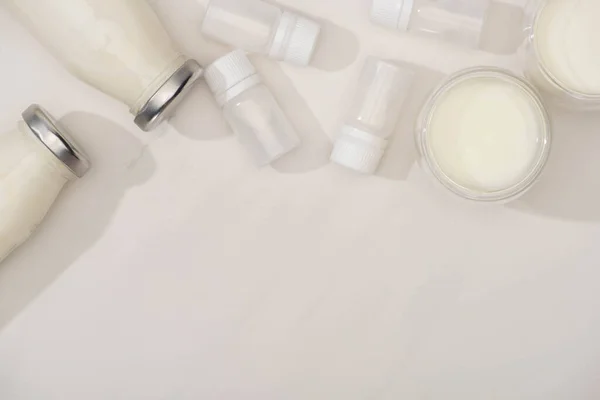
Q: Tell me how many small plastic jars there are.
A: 4